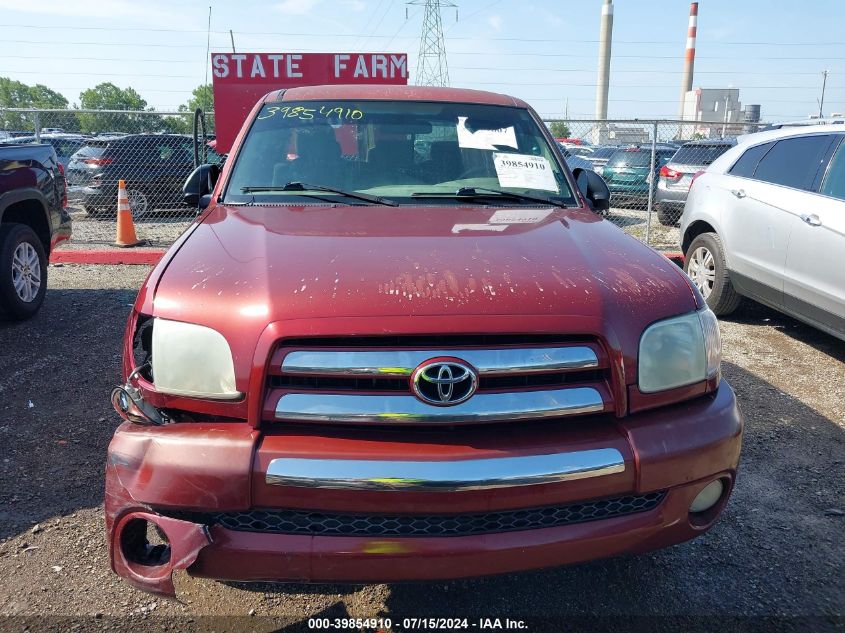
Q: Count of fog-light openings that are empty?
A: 1